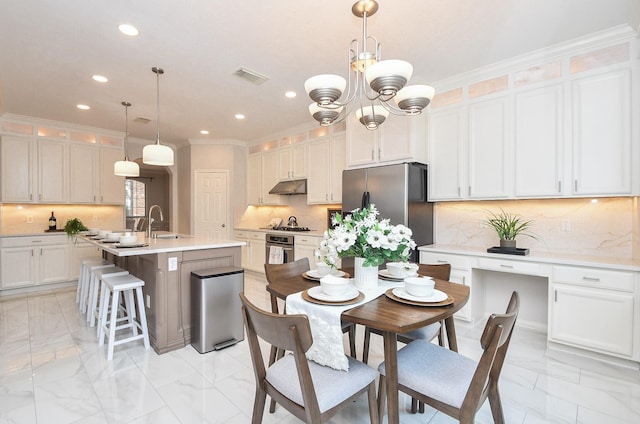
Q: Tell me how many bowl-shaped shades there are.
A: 5